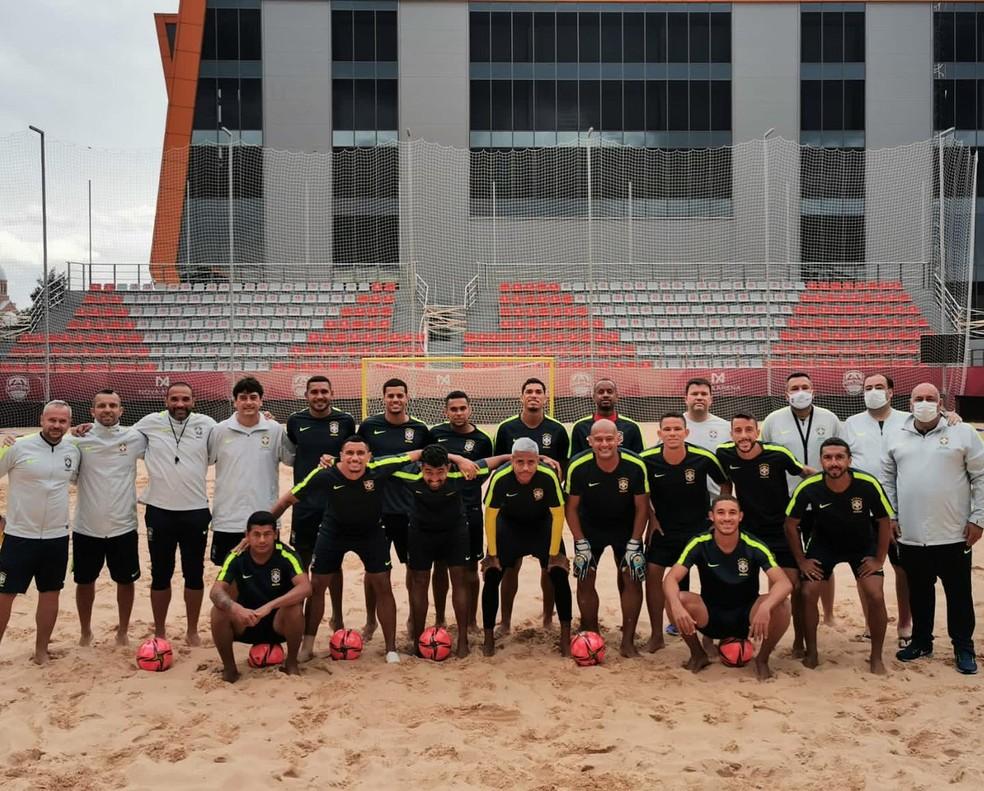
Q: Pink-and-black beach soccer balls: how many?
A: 6